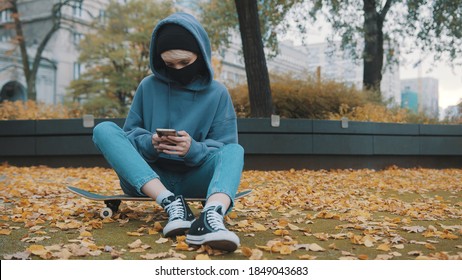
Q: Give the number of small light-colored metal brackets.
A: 3